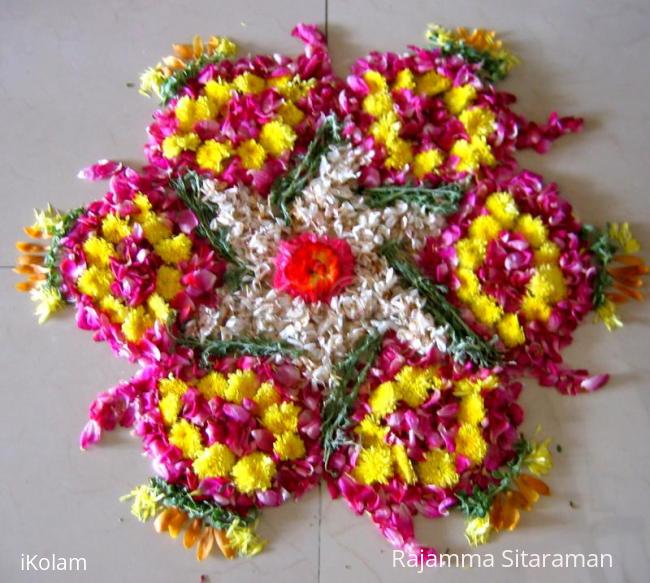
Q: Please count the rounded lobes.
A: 6